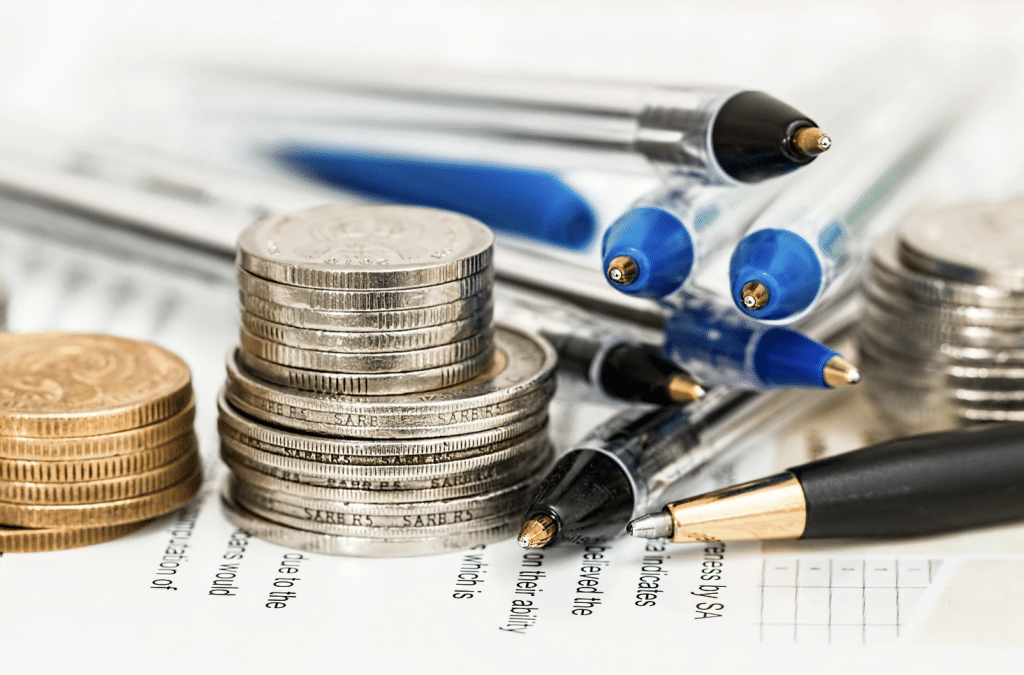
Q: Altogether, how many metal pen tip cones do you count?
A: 7